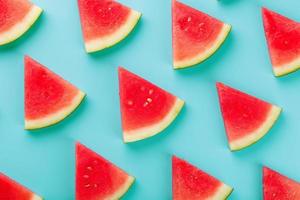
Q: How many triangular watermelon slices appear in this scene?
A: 11